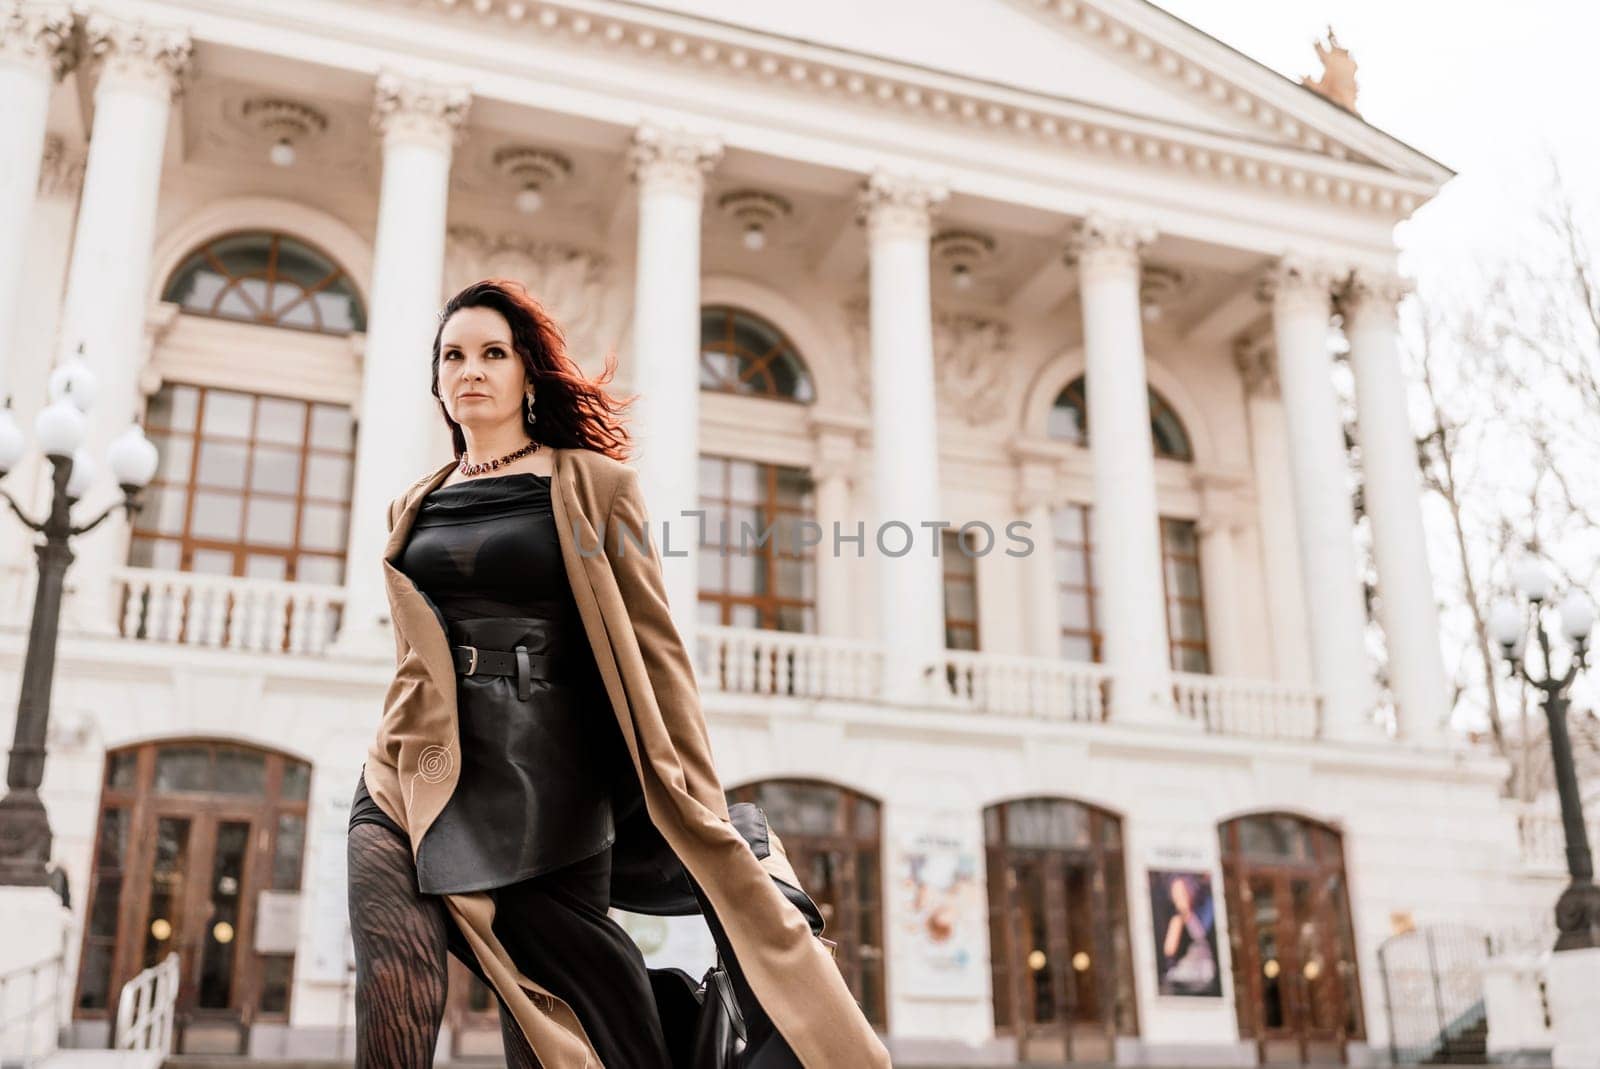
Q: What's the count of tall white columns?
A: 8